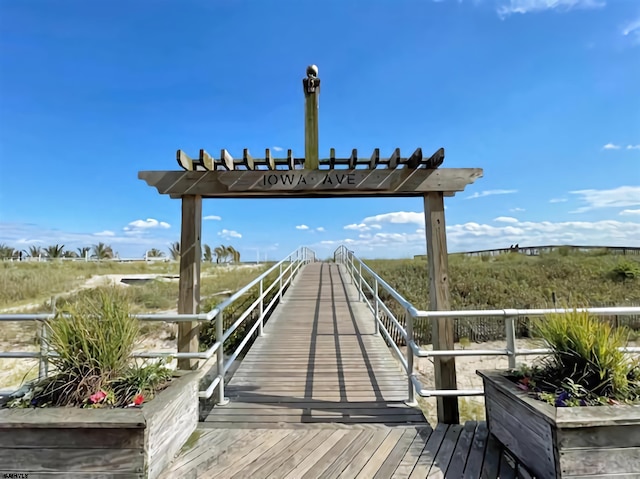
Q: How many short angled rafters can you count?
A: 12